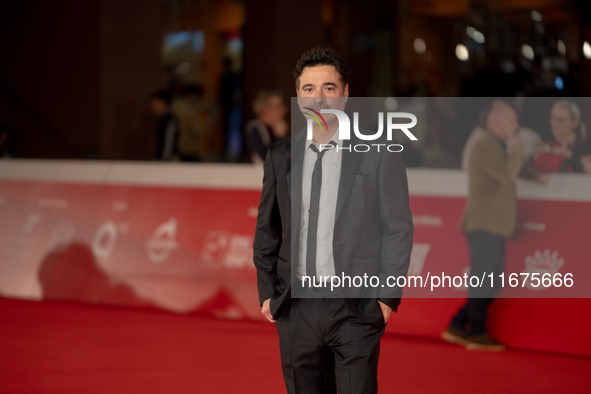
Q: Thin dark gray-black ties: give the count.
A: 1